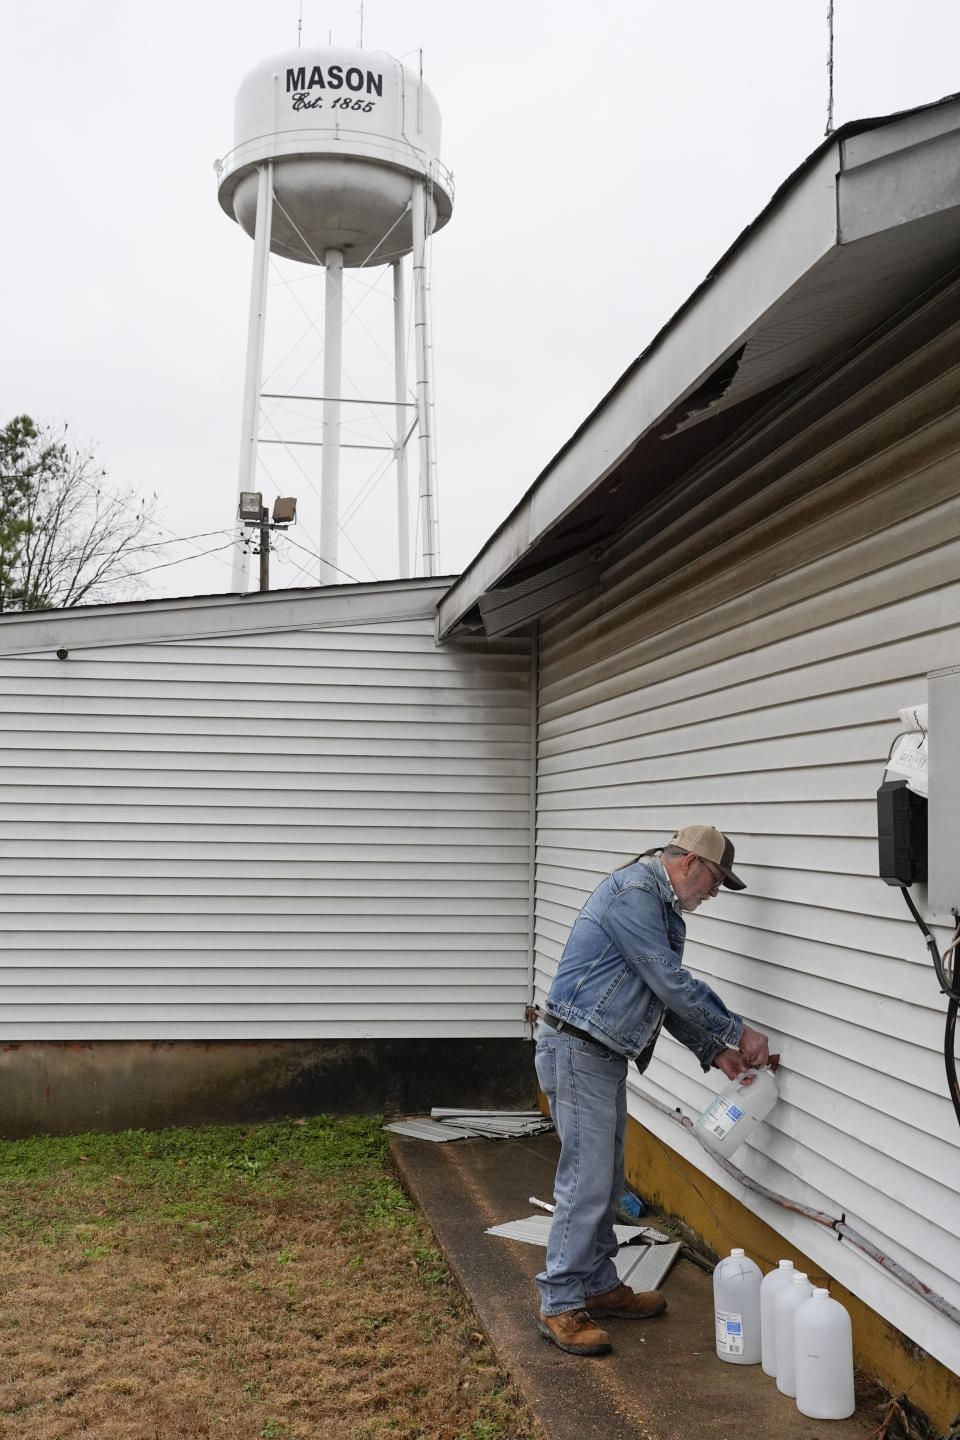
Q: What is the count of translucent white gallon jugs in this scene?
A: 5